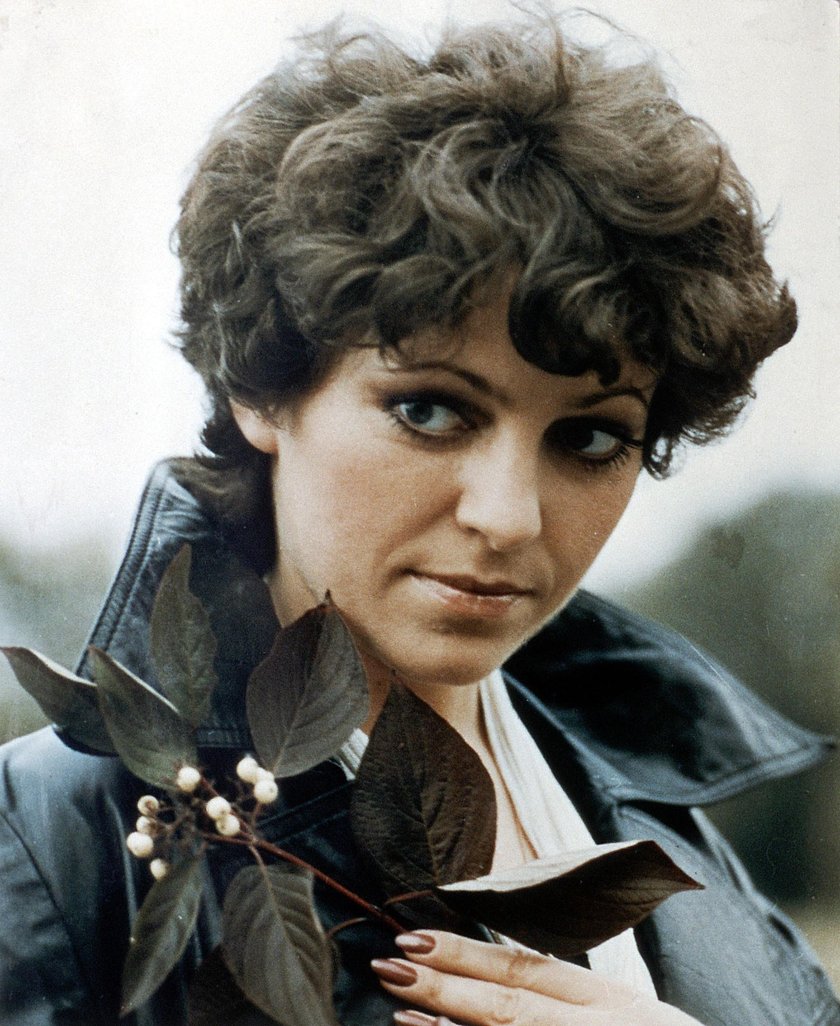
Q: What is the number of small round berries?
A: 10